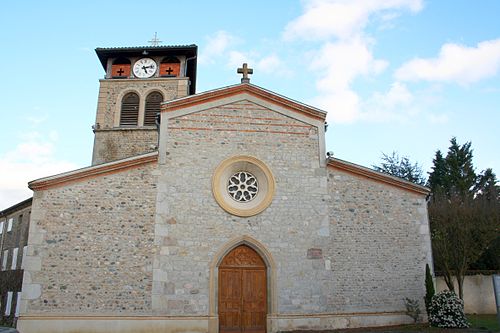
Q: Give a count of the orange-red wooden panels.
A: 2